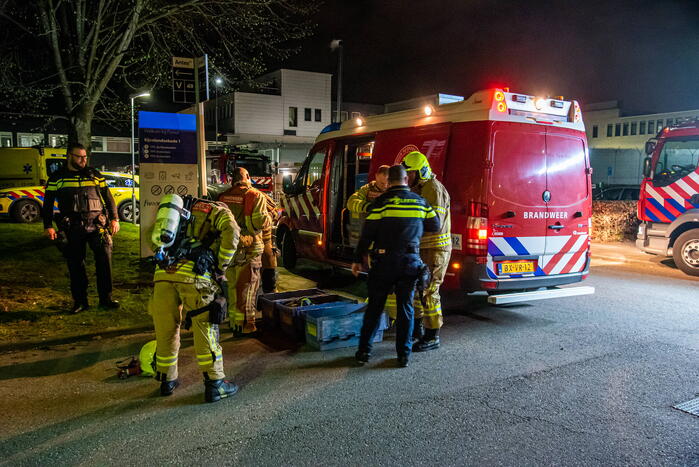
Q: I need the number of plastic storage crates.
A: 3